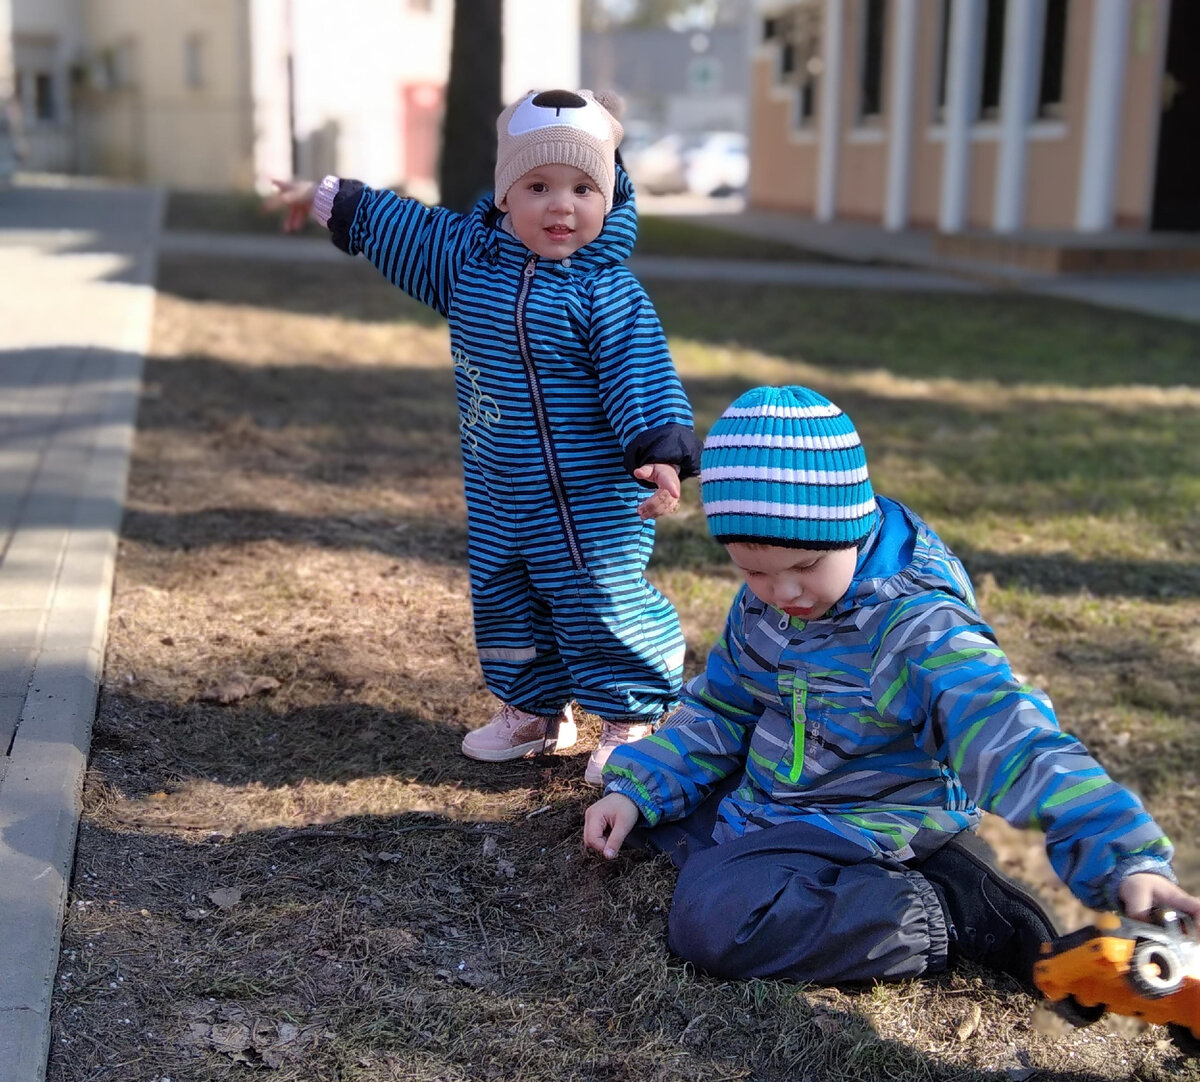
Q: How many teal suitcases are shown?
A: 0